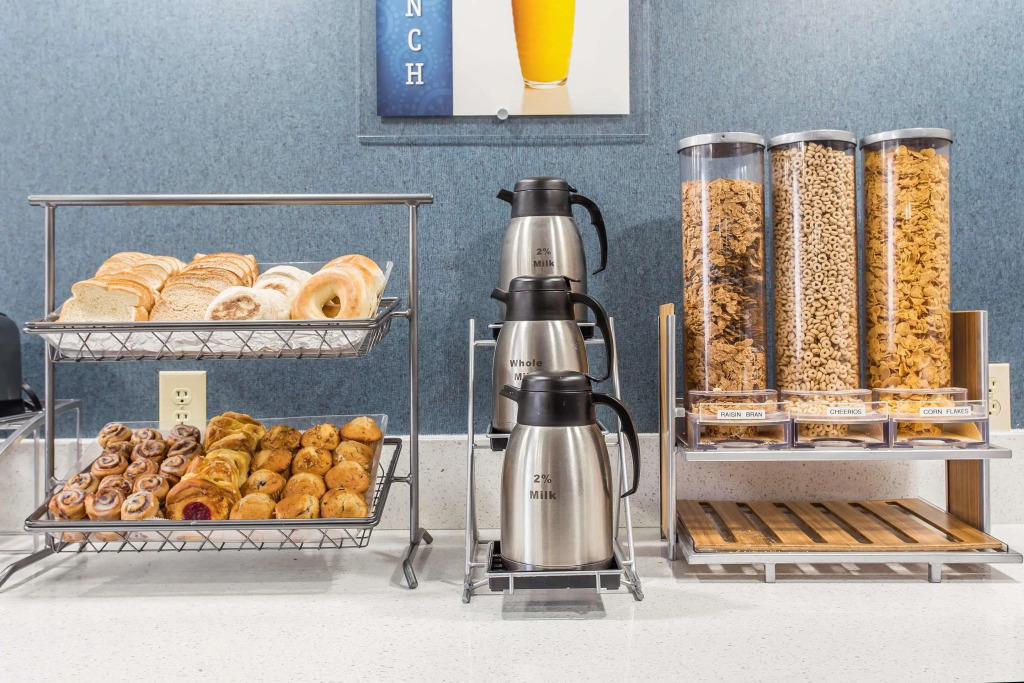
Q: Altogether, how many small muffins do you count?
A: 12